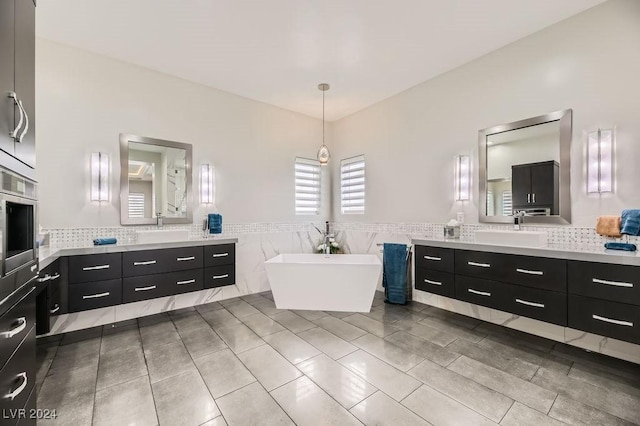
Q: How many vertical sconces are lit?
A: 4